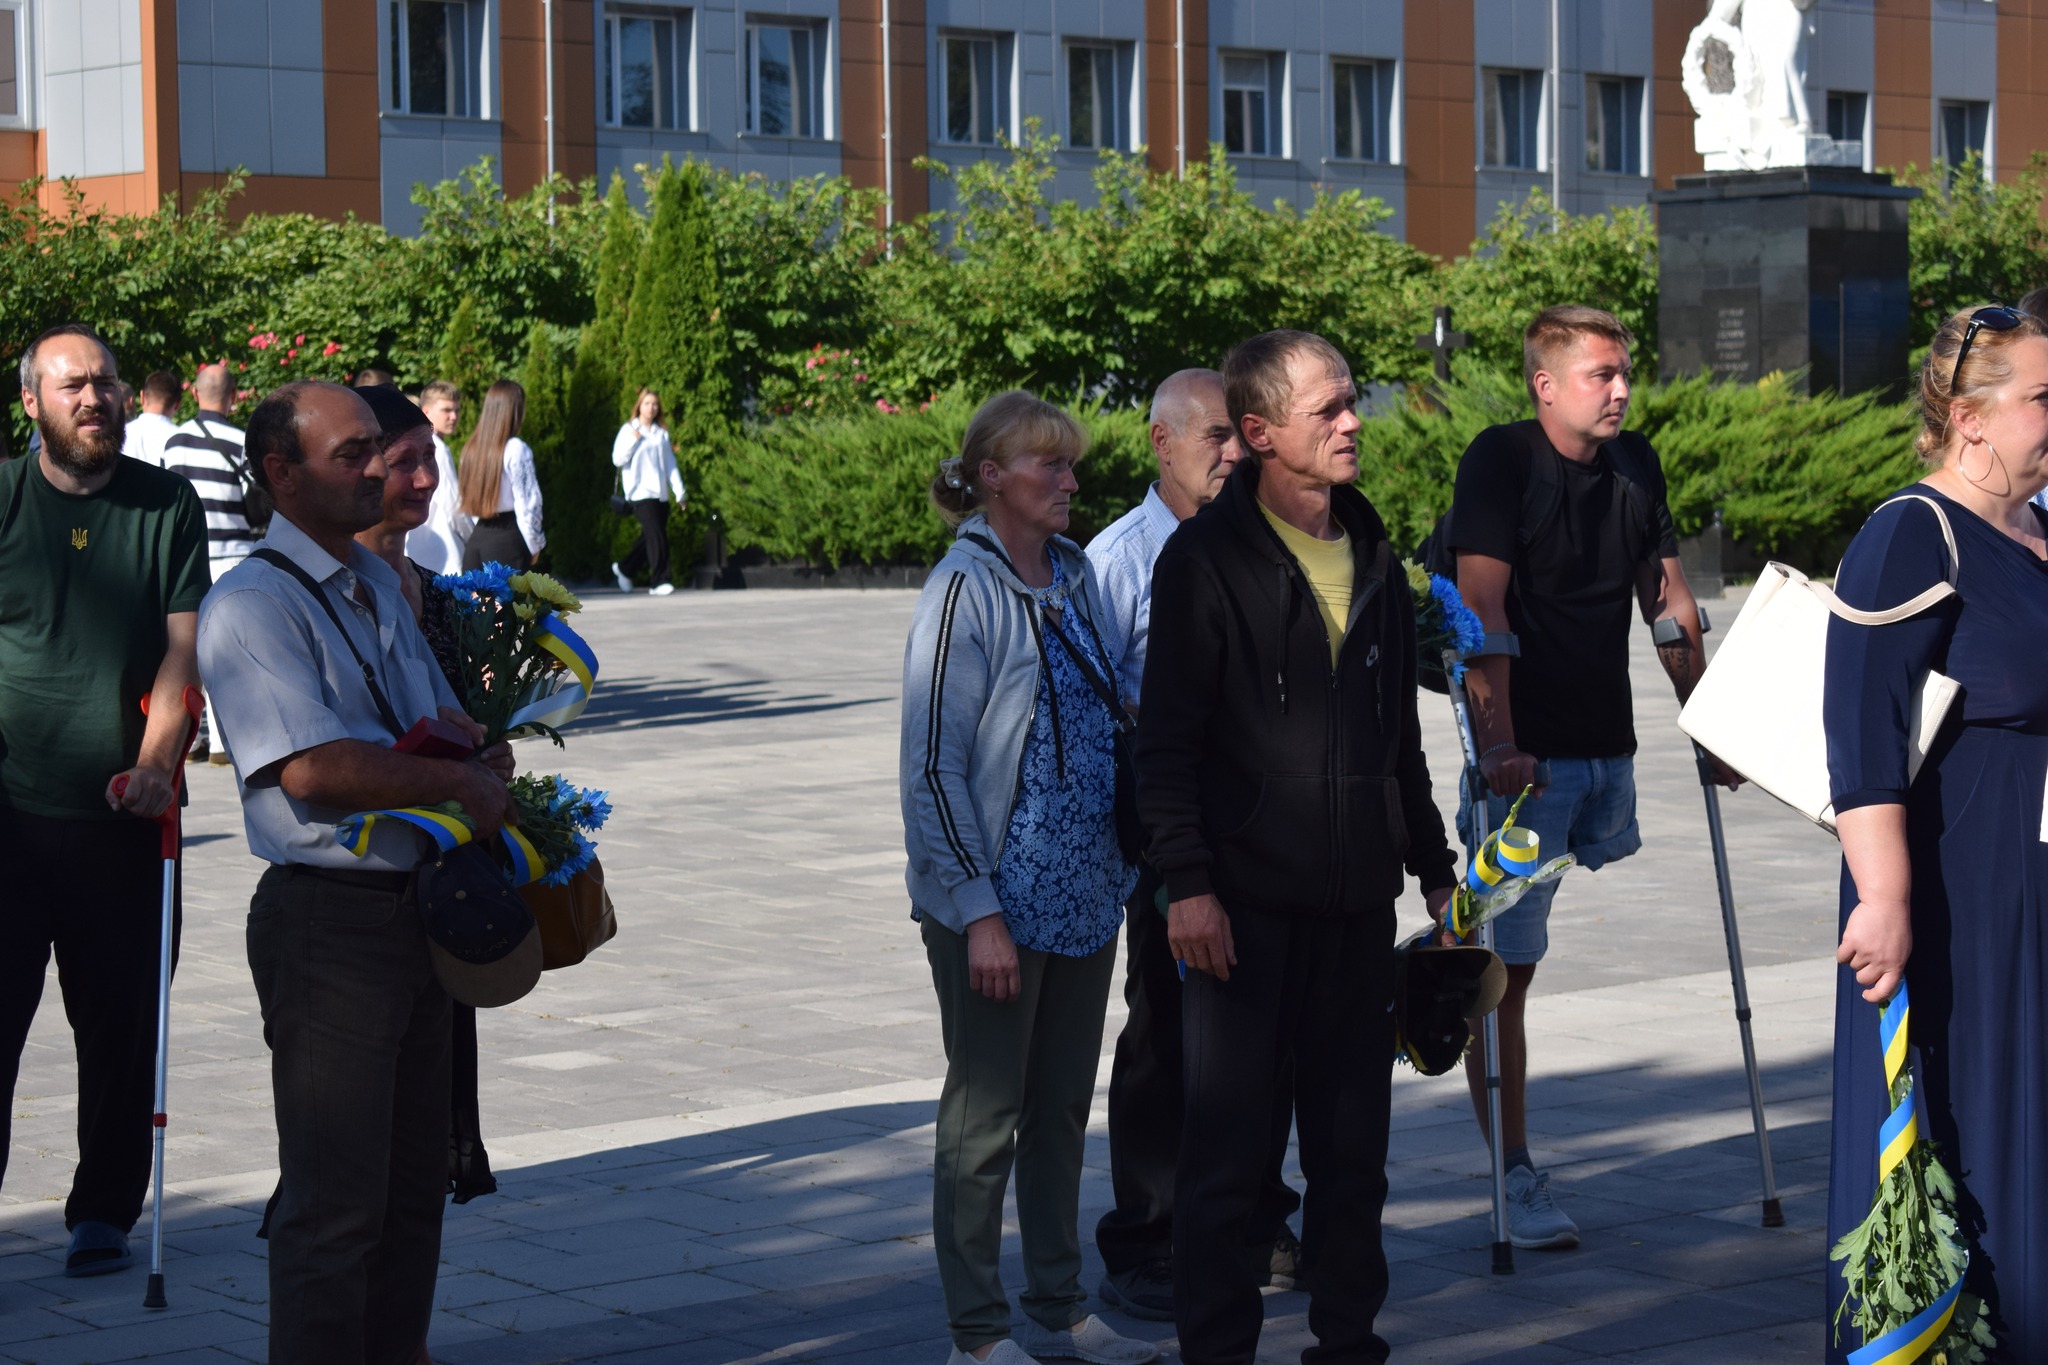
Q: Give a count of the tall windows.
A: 12